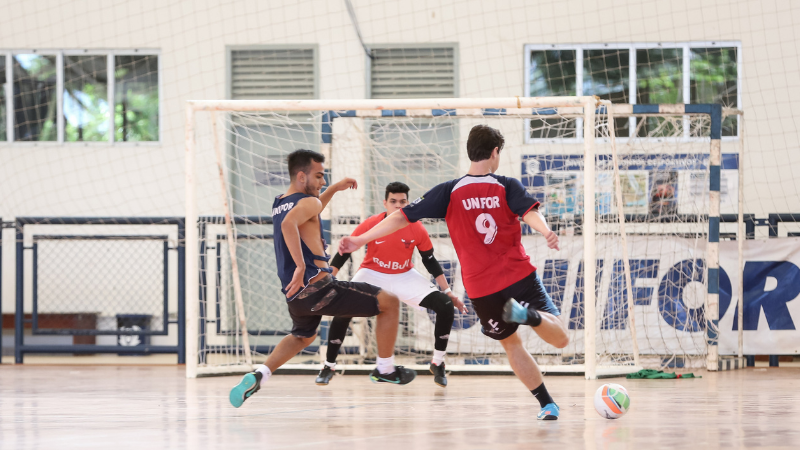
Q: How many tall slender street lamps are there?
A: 0